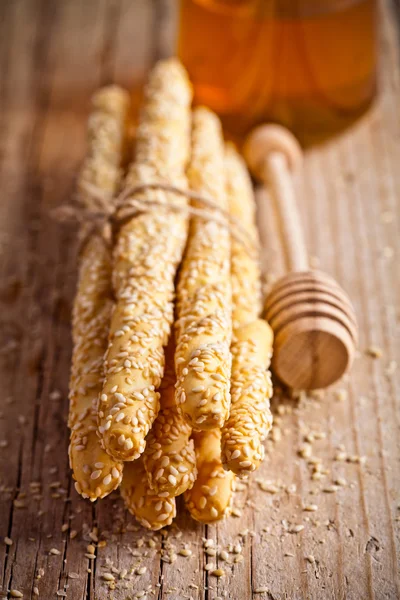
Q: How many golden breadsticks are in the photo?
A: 7